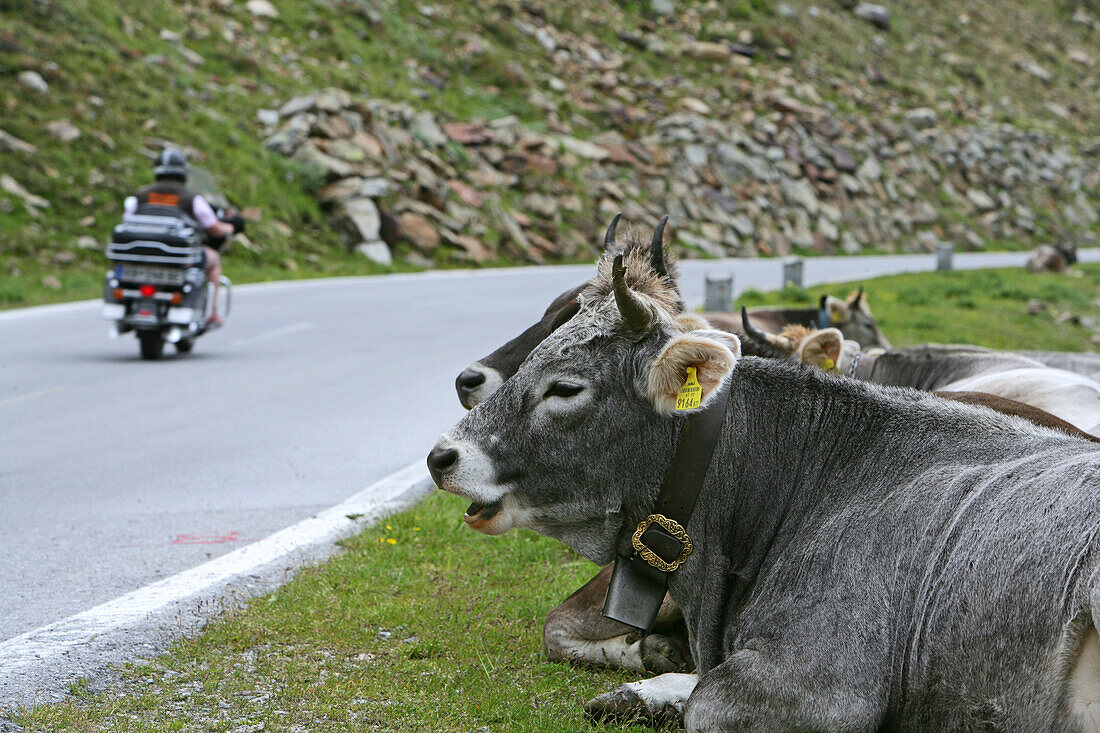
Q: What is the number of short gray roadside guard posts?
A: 3